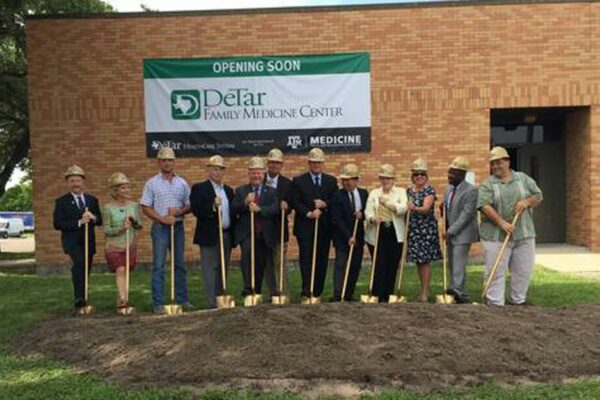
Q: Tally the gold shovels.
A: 12